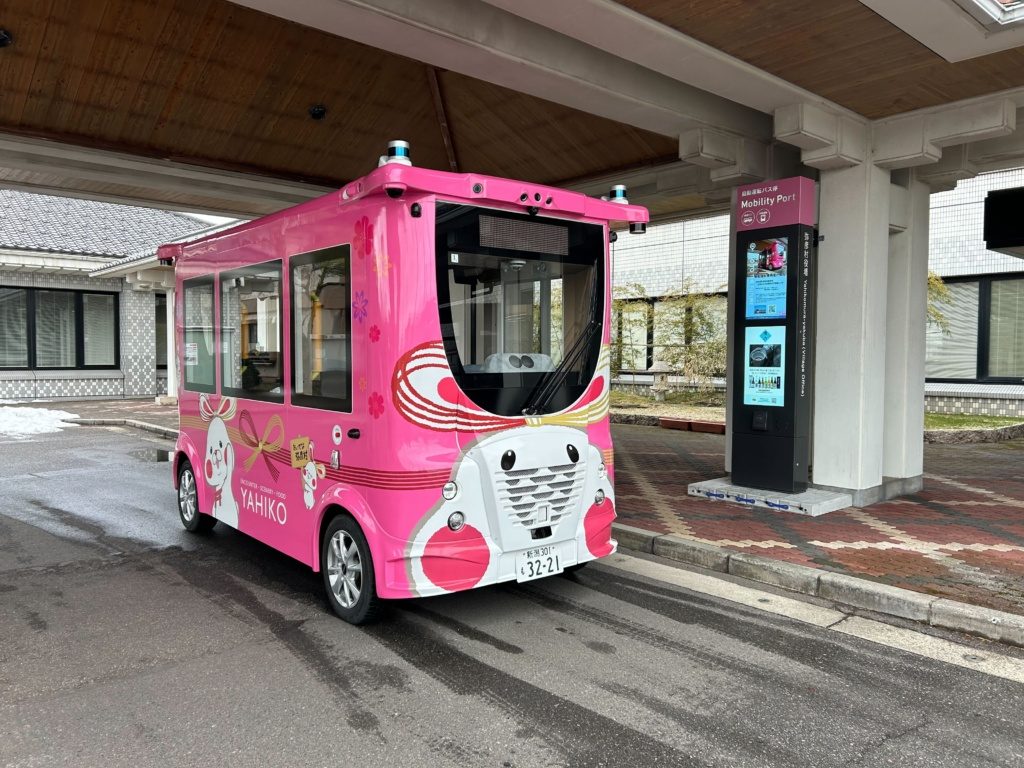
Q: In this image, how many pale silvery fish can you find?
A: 0